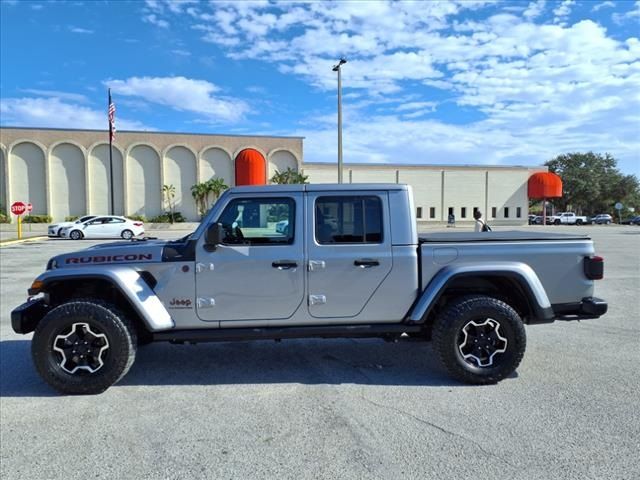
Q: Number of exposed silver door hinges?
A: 4